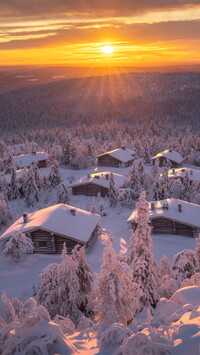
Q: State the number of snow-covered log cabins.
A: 7